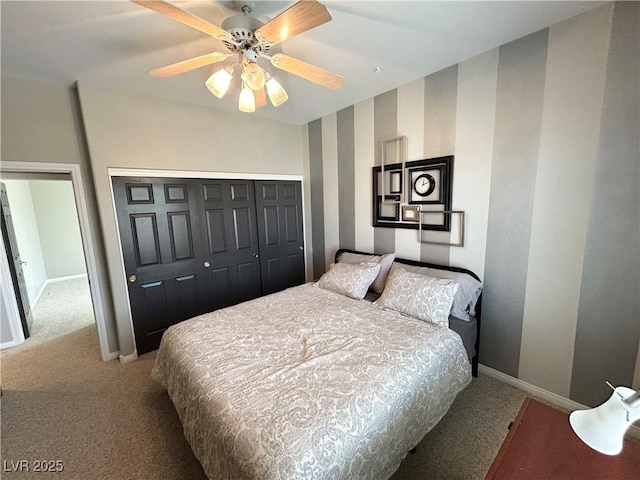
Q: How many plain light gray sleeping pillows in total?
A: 2